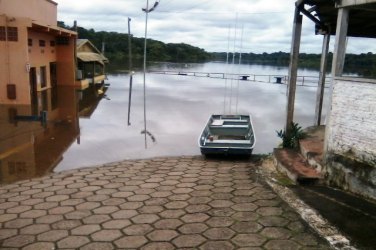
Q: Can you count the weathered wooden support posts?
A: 3